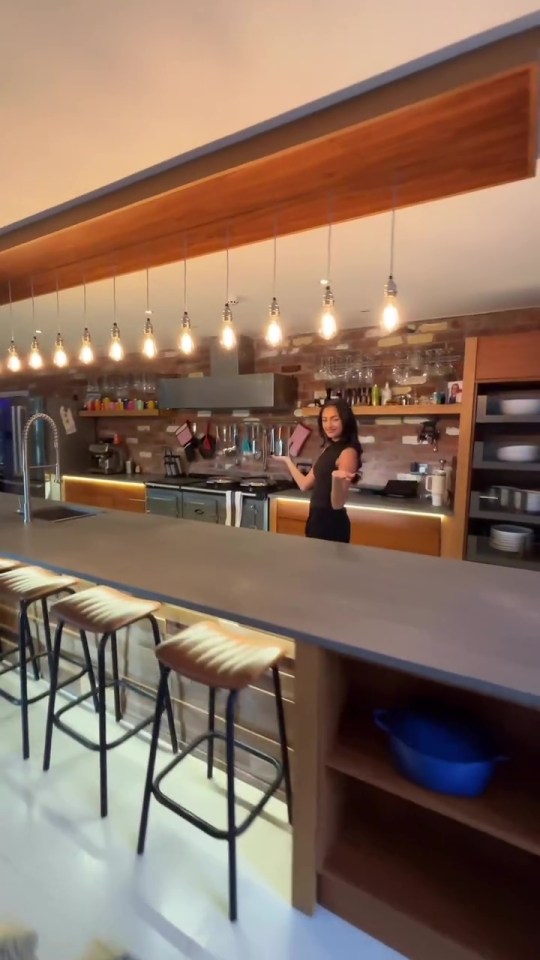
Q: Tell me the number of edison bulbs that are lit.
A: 11